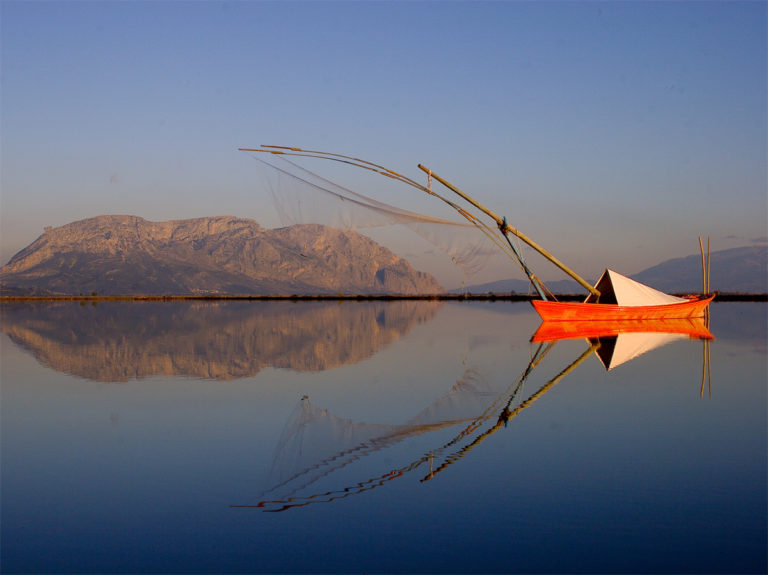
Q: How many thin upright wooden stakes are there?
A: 2